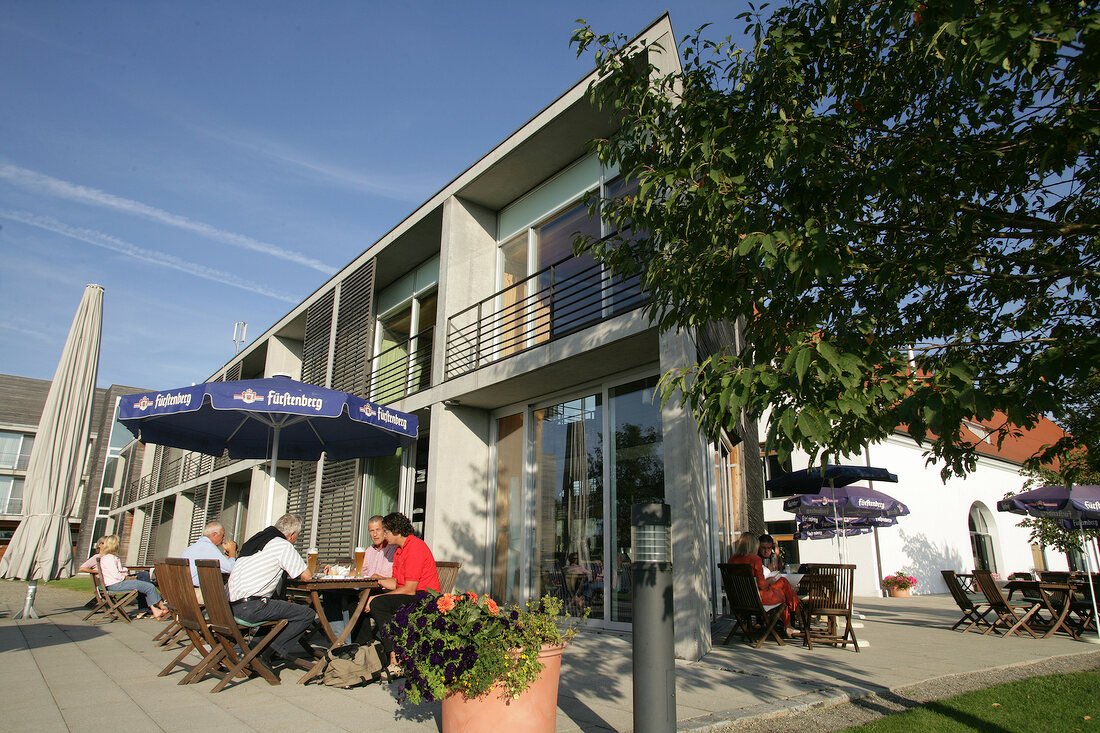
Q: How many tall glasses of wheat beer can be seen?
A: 2